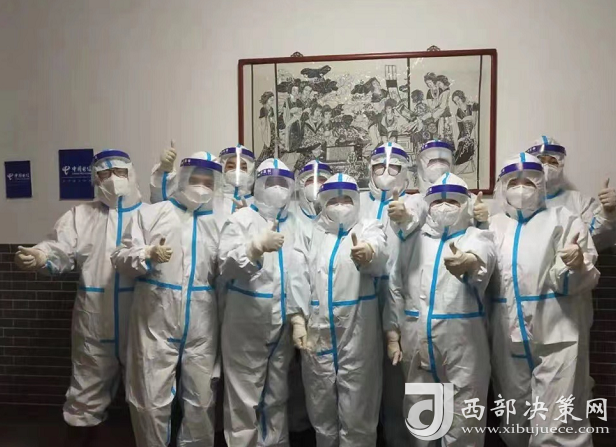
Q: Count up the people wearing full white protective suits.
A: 11